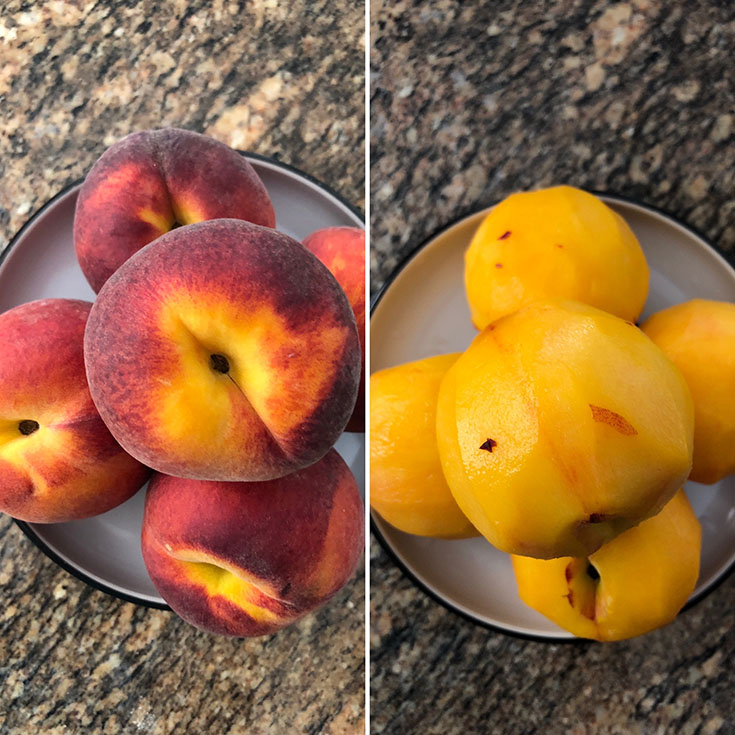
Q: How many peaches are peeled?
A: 5